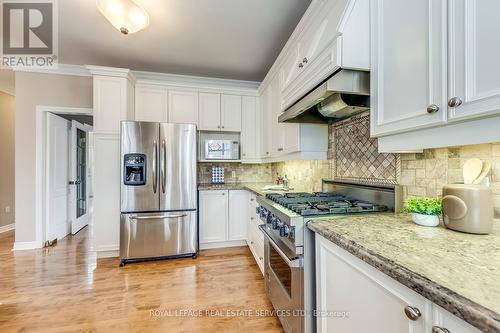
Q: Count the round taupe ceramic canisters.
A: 1